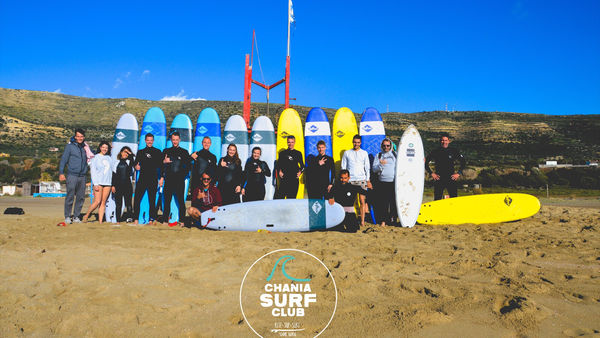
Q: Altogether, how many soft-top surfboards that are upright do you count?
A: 10